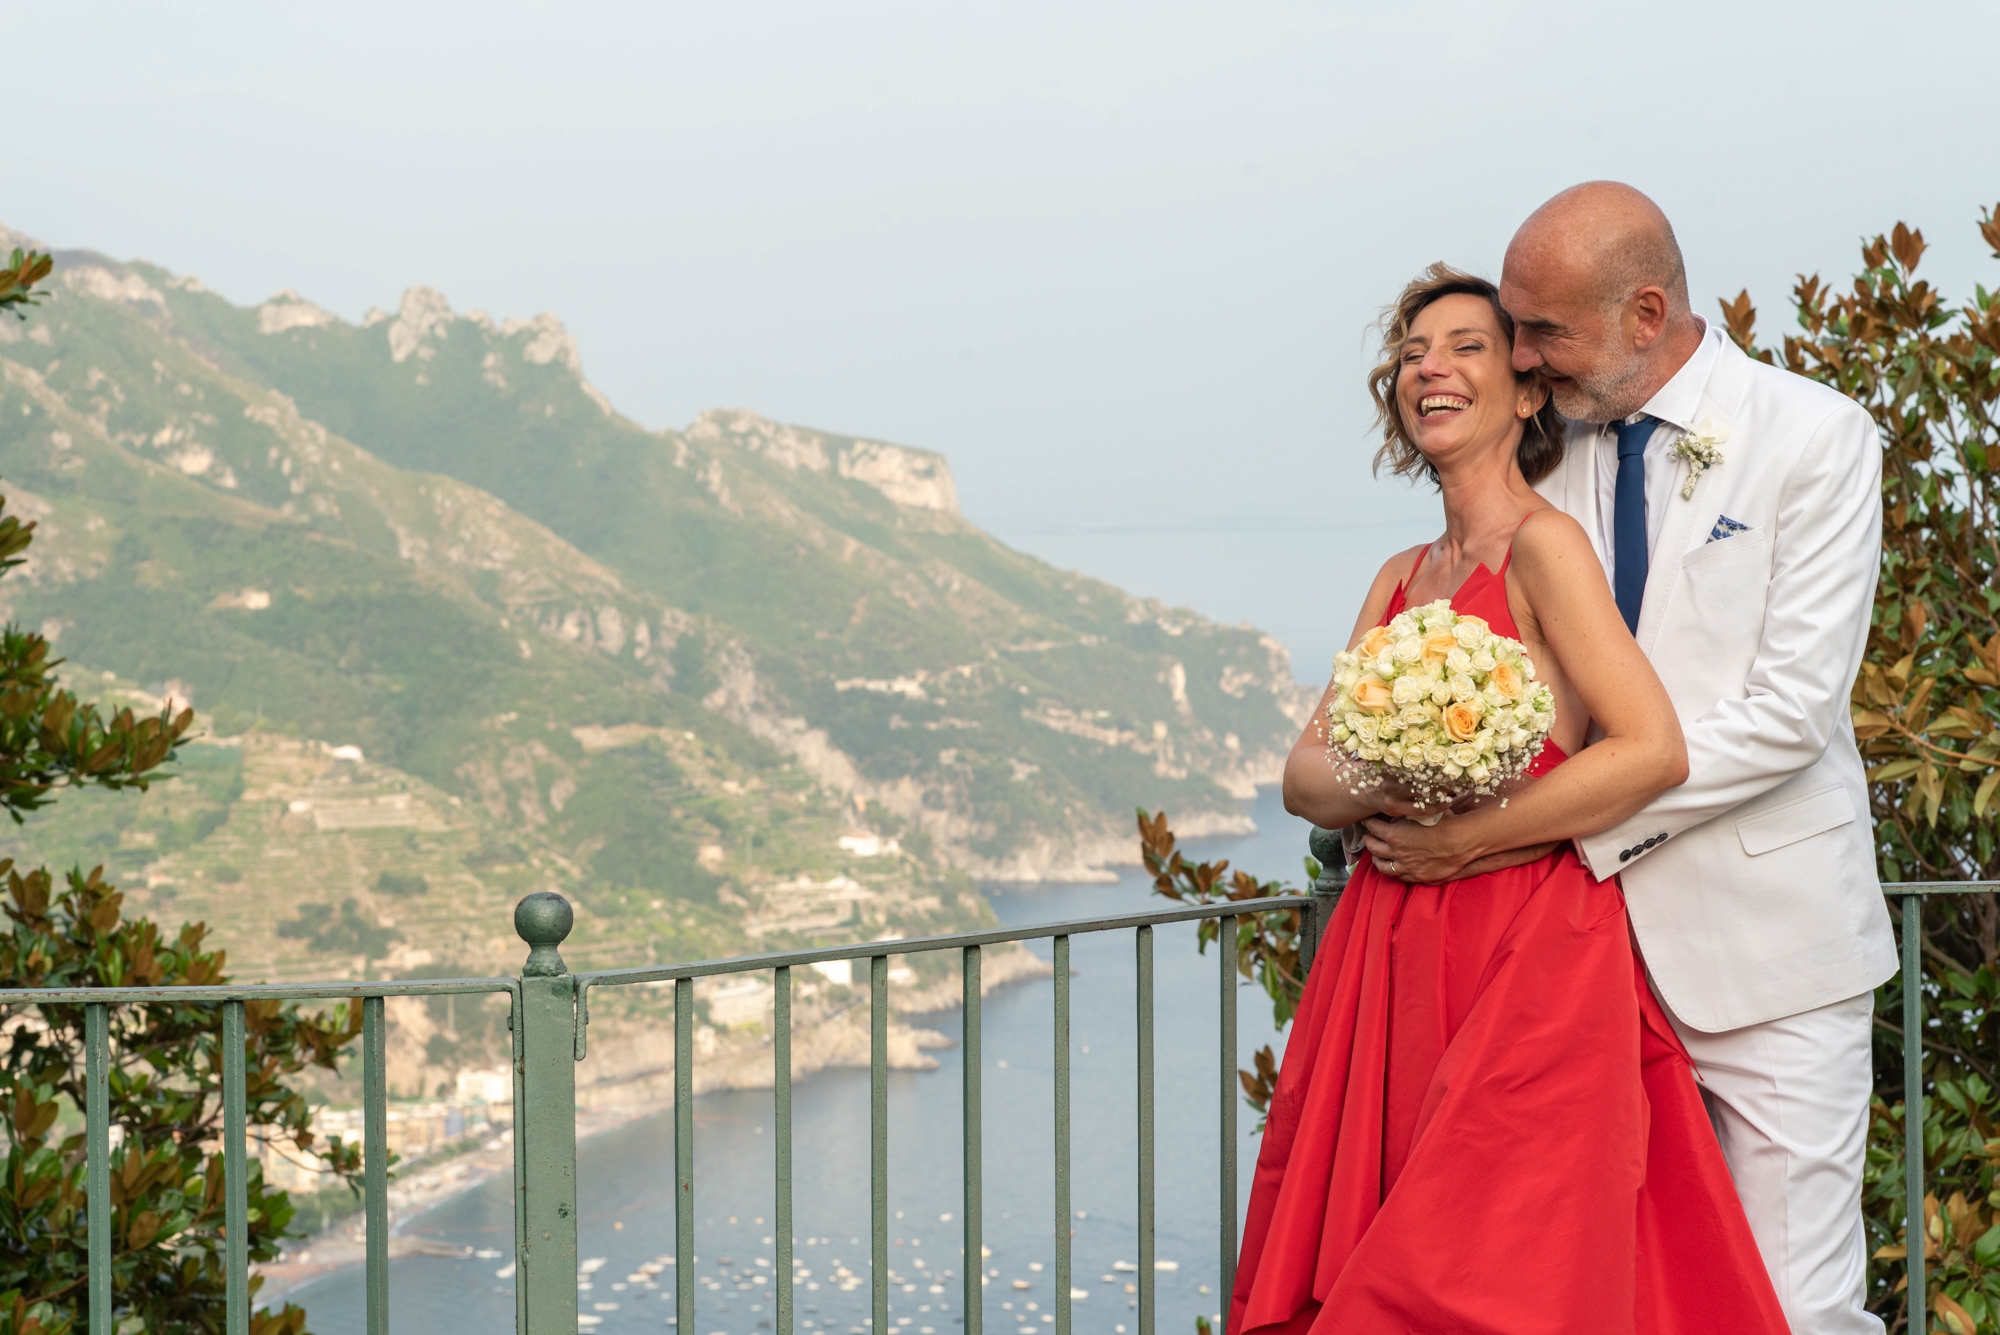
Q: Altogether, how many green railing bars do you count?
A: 11